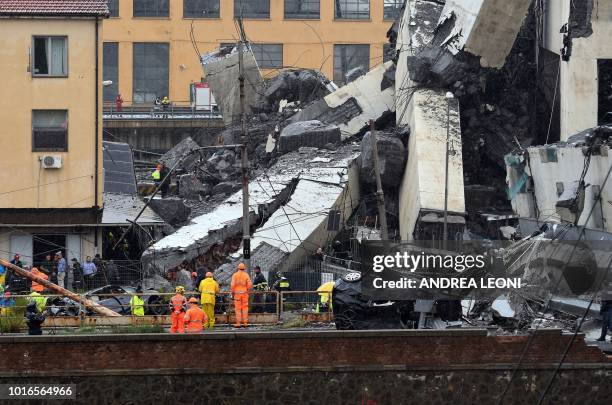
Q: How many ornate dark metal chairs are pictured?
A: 0